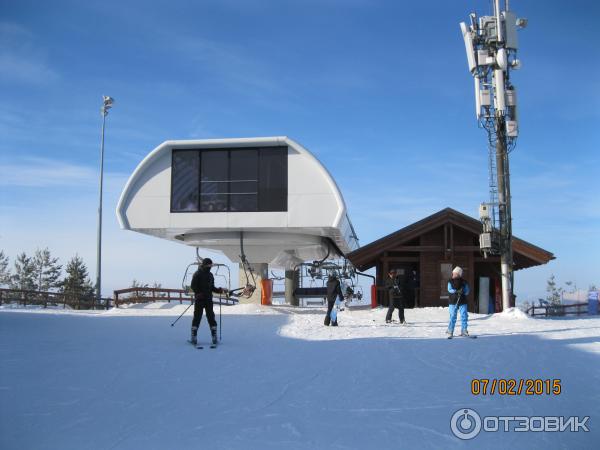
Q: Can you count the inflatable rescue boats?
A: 0